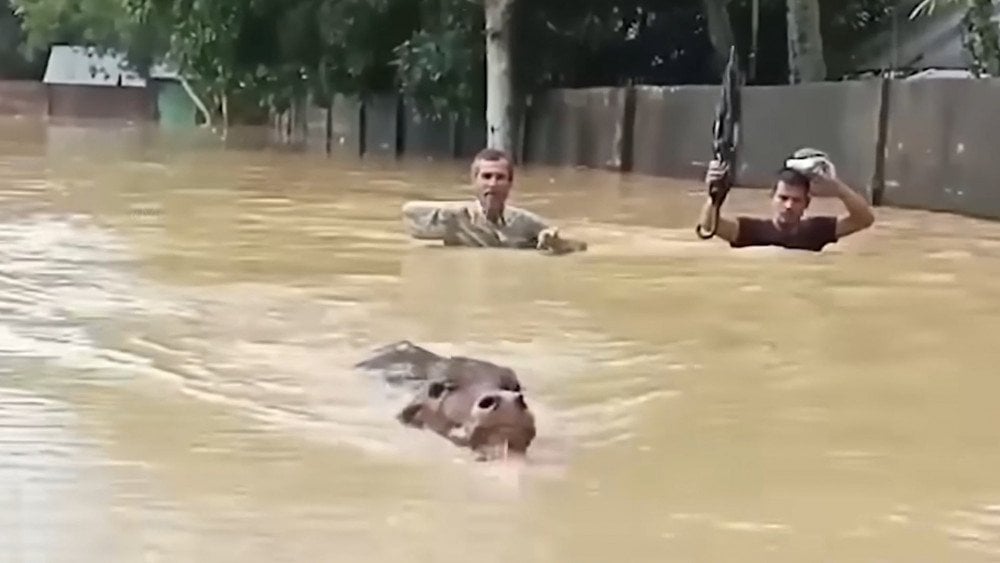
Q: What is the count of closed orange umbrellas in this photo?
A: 0